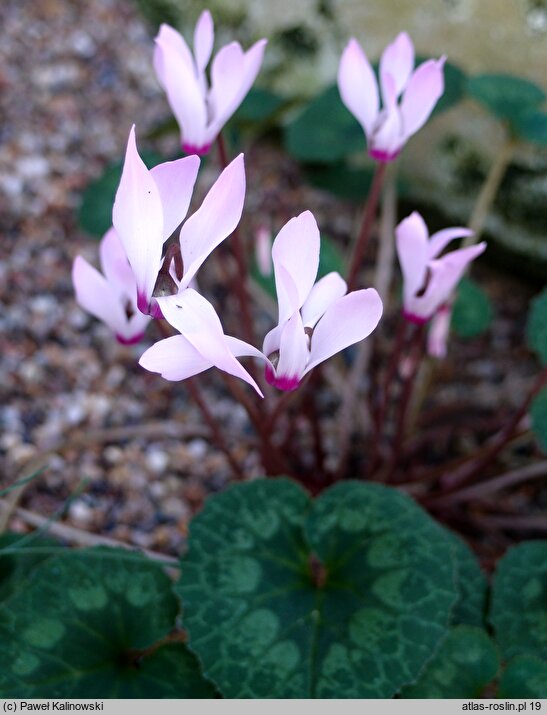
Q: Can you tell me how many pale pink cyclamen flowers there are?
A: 6